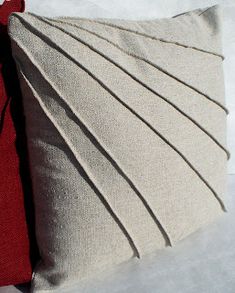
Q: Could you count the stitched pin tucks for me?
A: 6